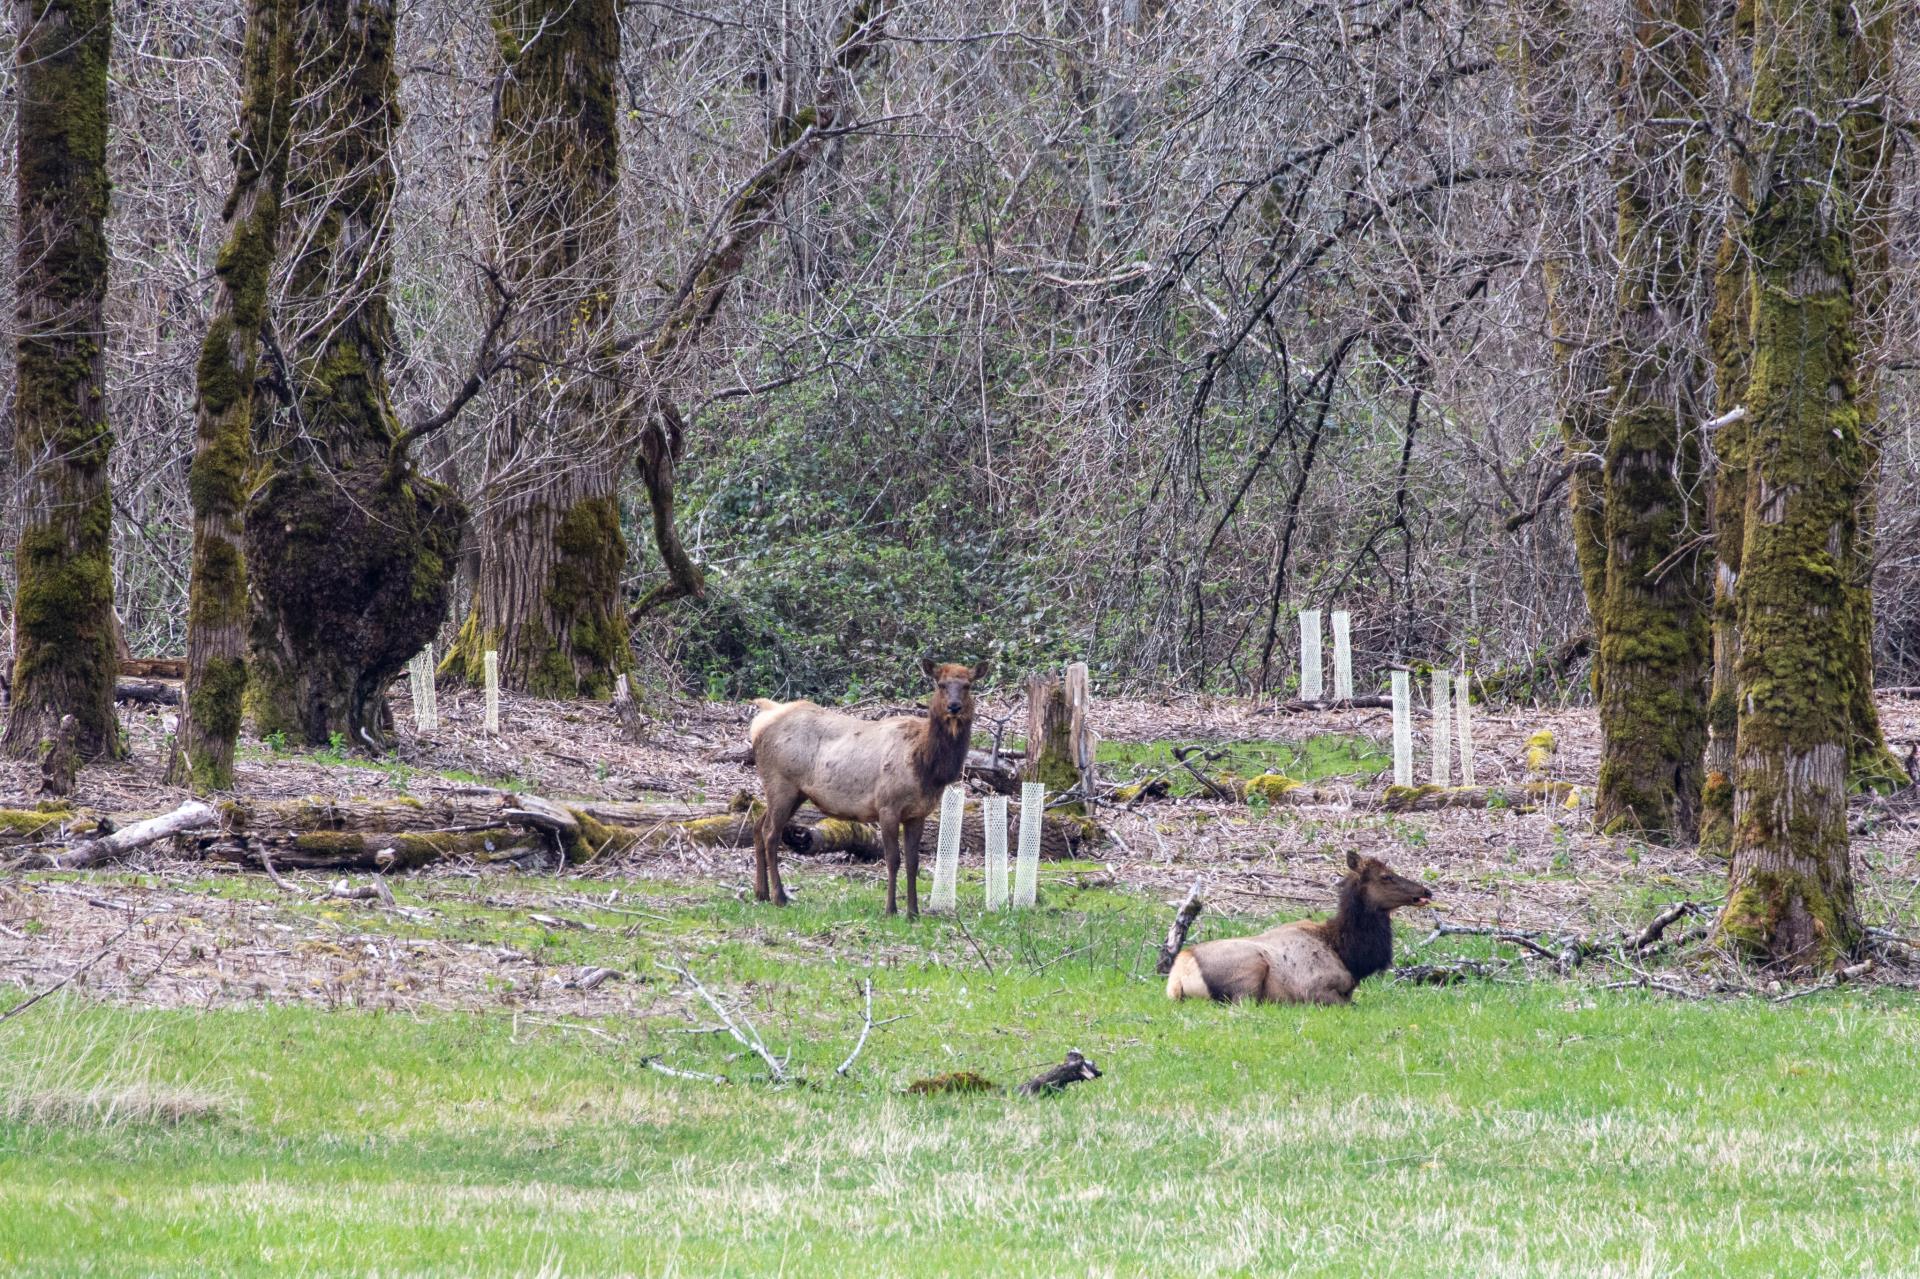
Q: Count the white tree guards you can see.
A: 11